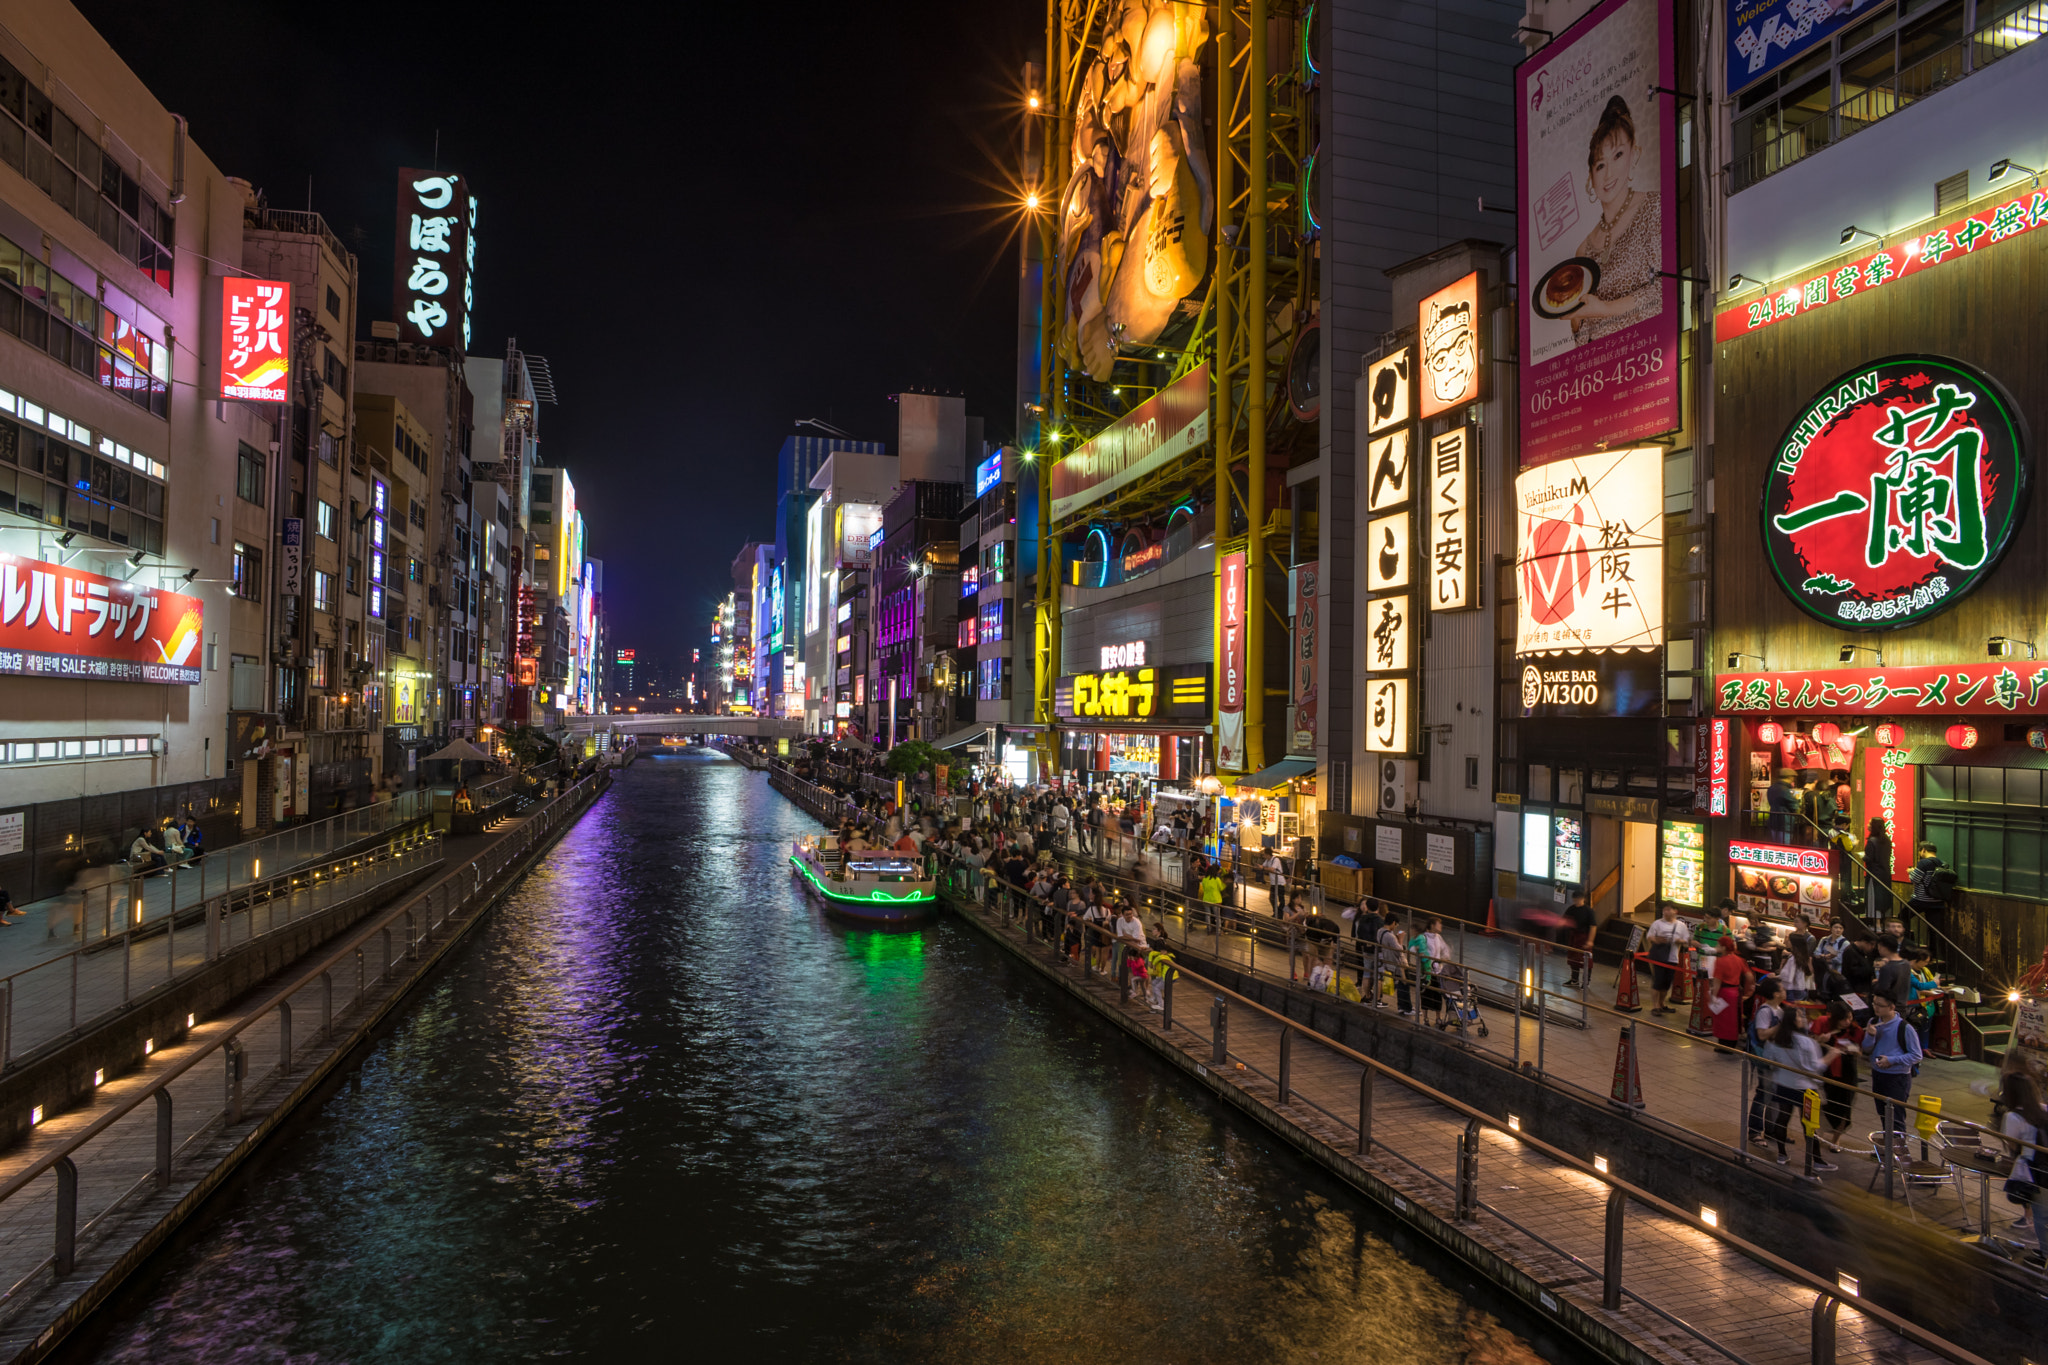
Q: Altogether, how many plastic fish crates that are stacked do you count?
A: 0